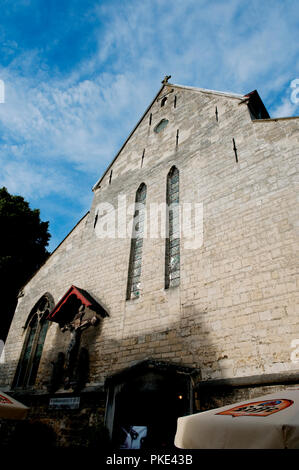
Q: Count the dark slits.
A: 8